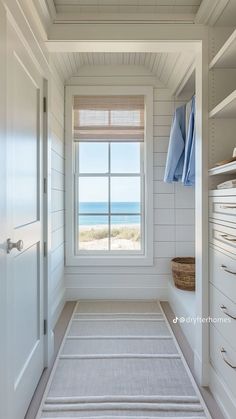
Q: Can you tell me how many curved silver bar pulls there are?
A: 5